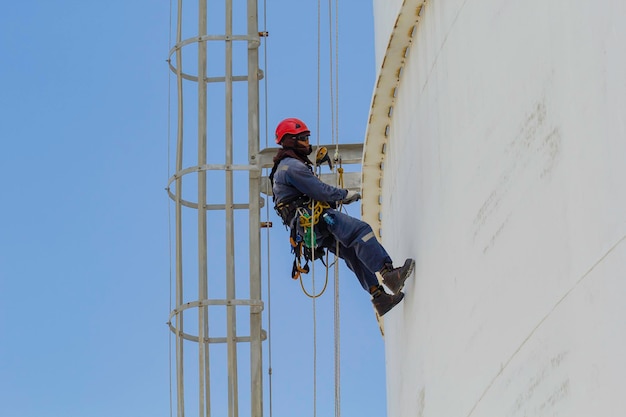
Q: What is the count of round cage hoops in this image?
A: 3